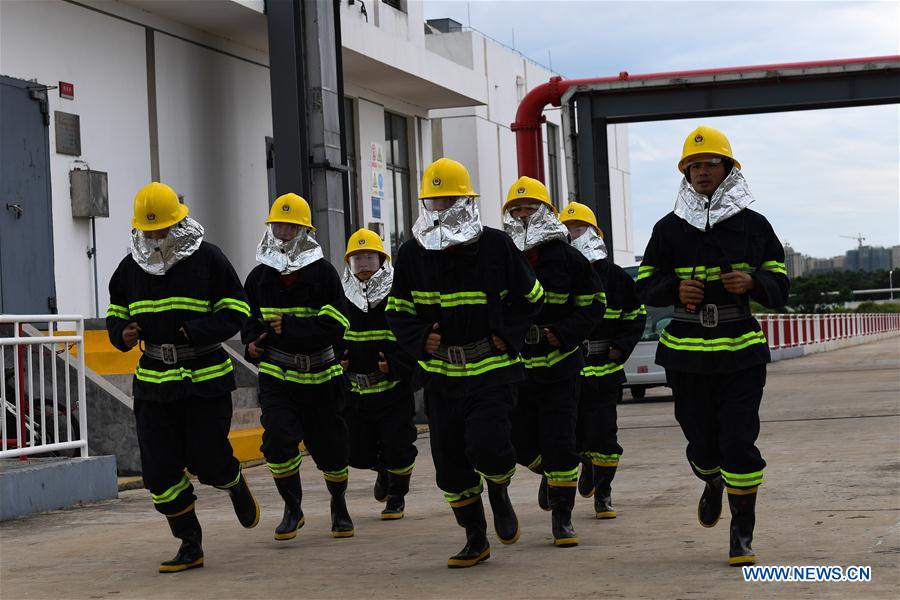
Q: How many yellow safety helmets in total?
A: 7